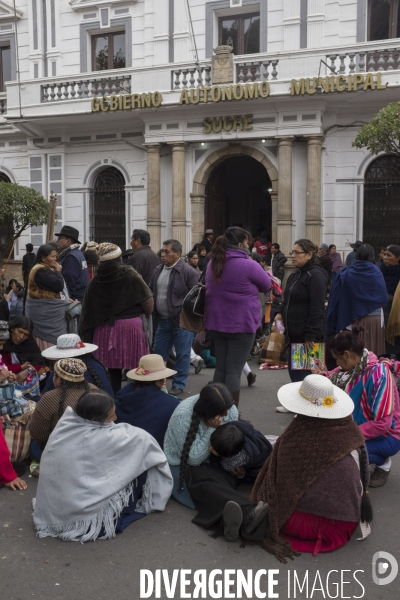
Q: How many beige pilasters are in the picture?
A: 4